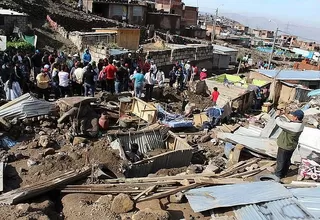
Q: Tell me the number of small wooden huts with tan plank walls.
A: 1